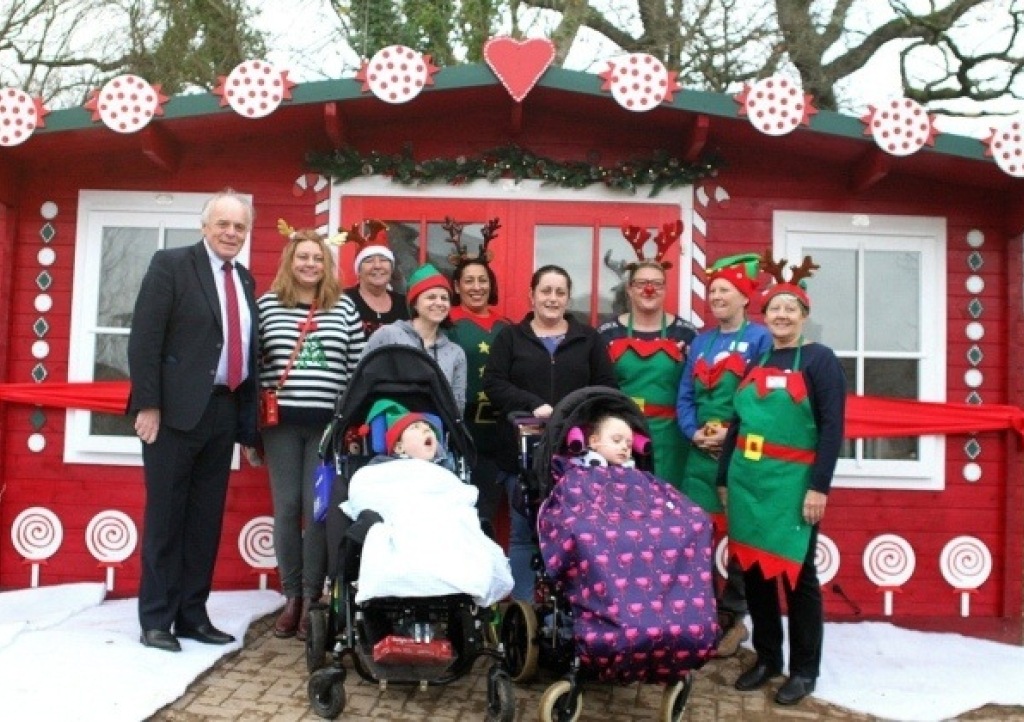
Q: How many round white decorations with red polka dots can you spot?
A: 8